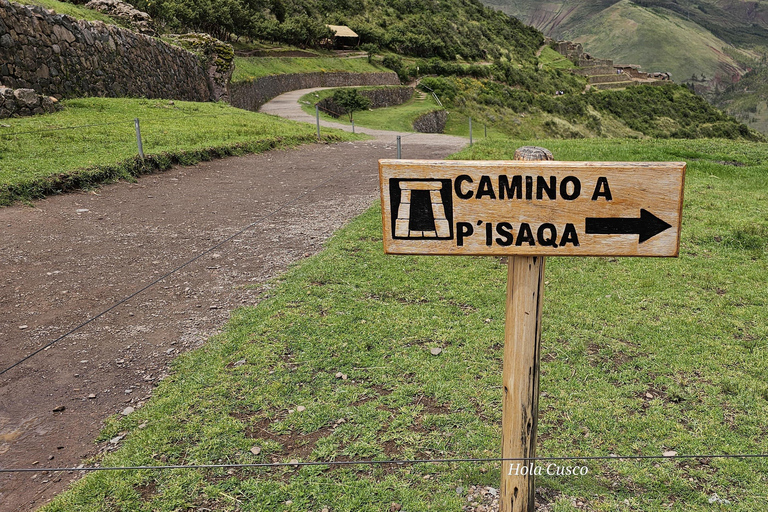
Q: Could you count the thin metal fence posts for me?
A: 6